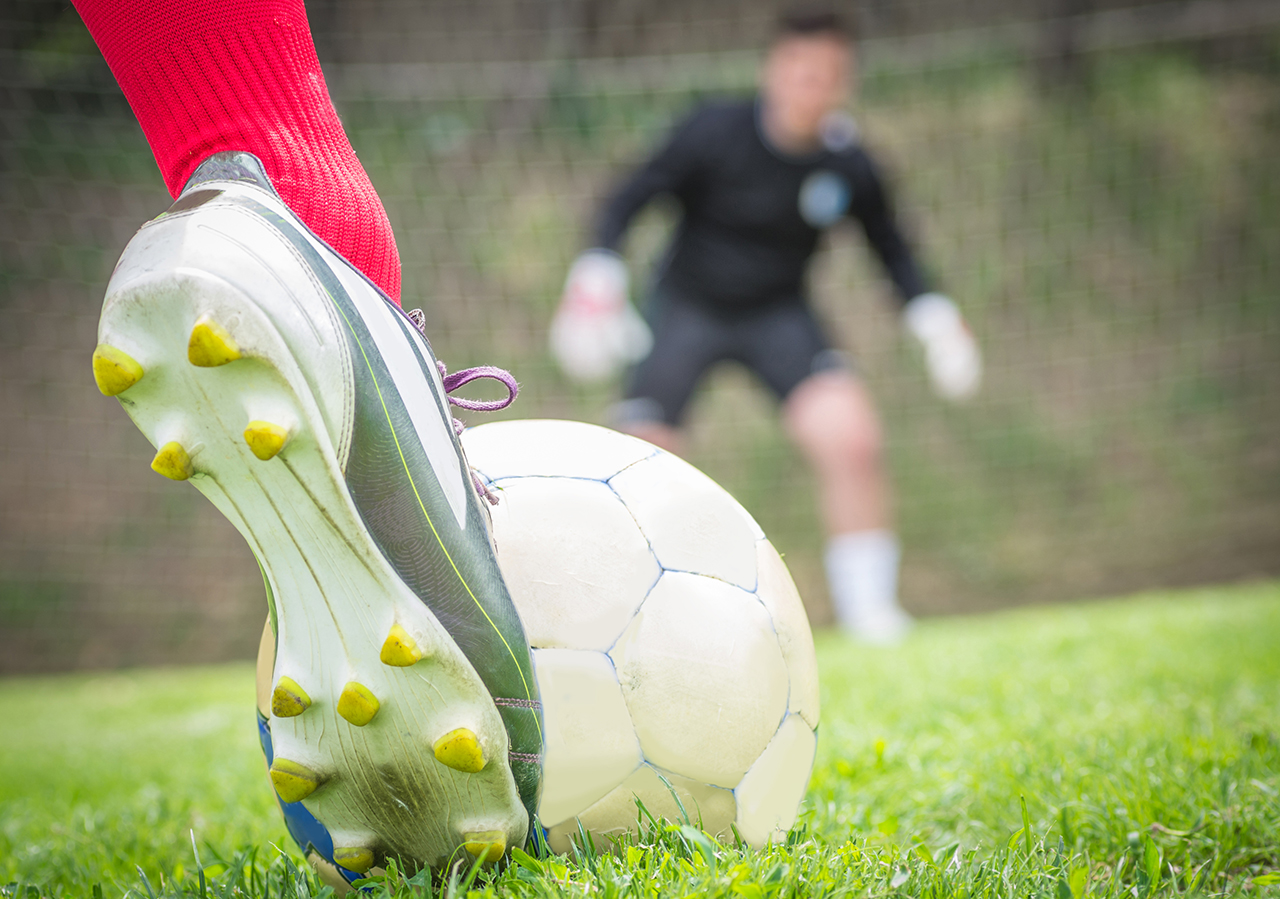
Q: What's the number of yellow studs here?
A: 11